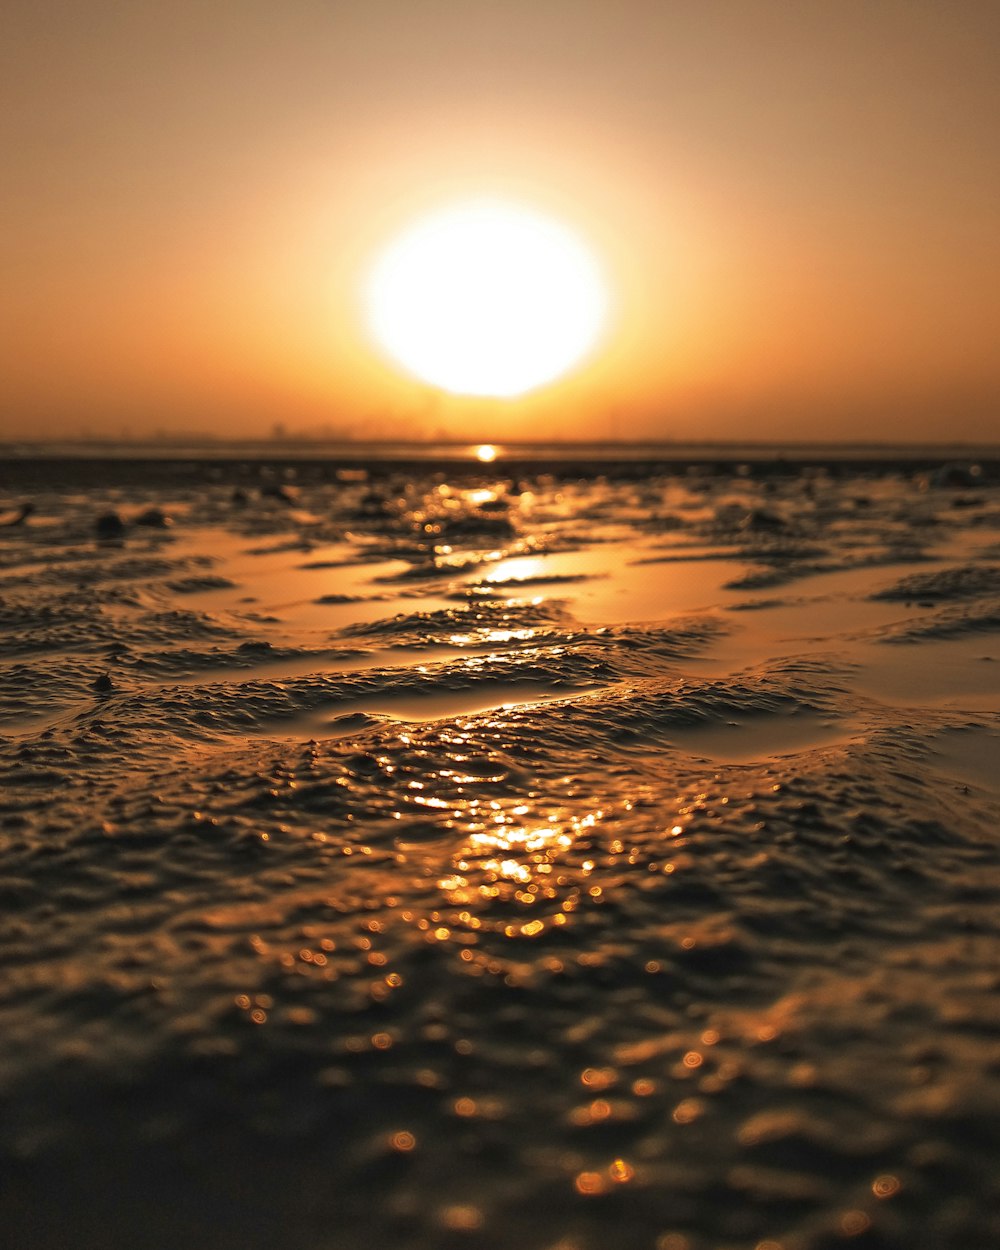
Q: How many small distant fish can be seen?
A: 0